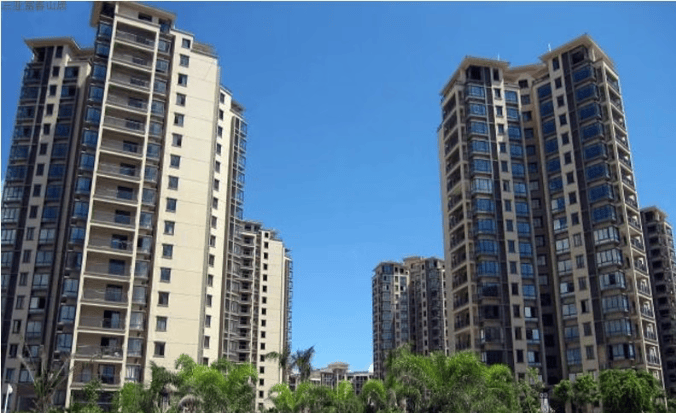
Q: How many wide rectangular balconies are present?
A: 15